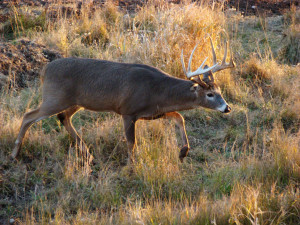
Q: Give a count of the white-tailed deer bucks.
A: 1